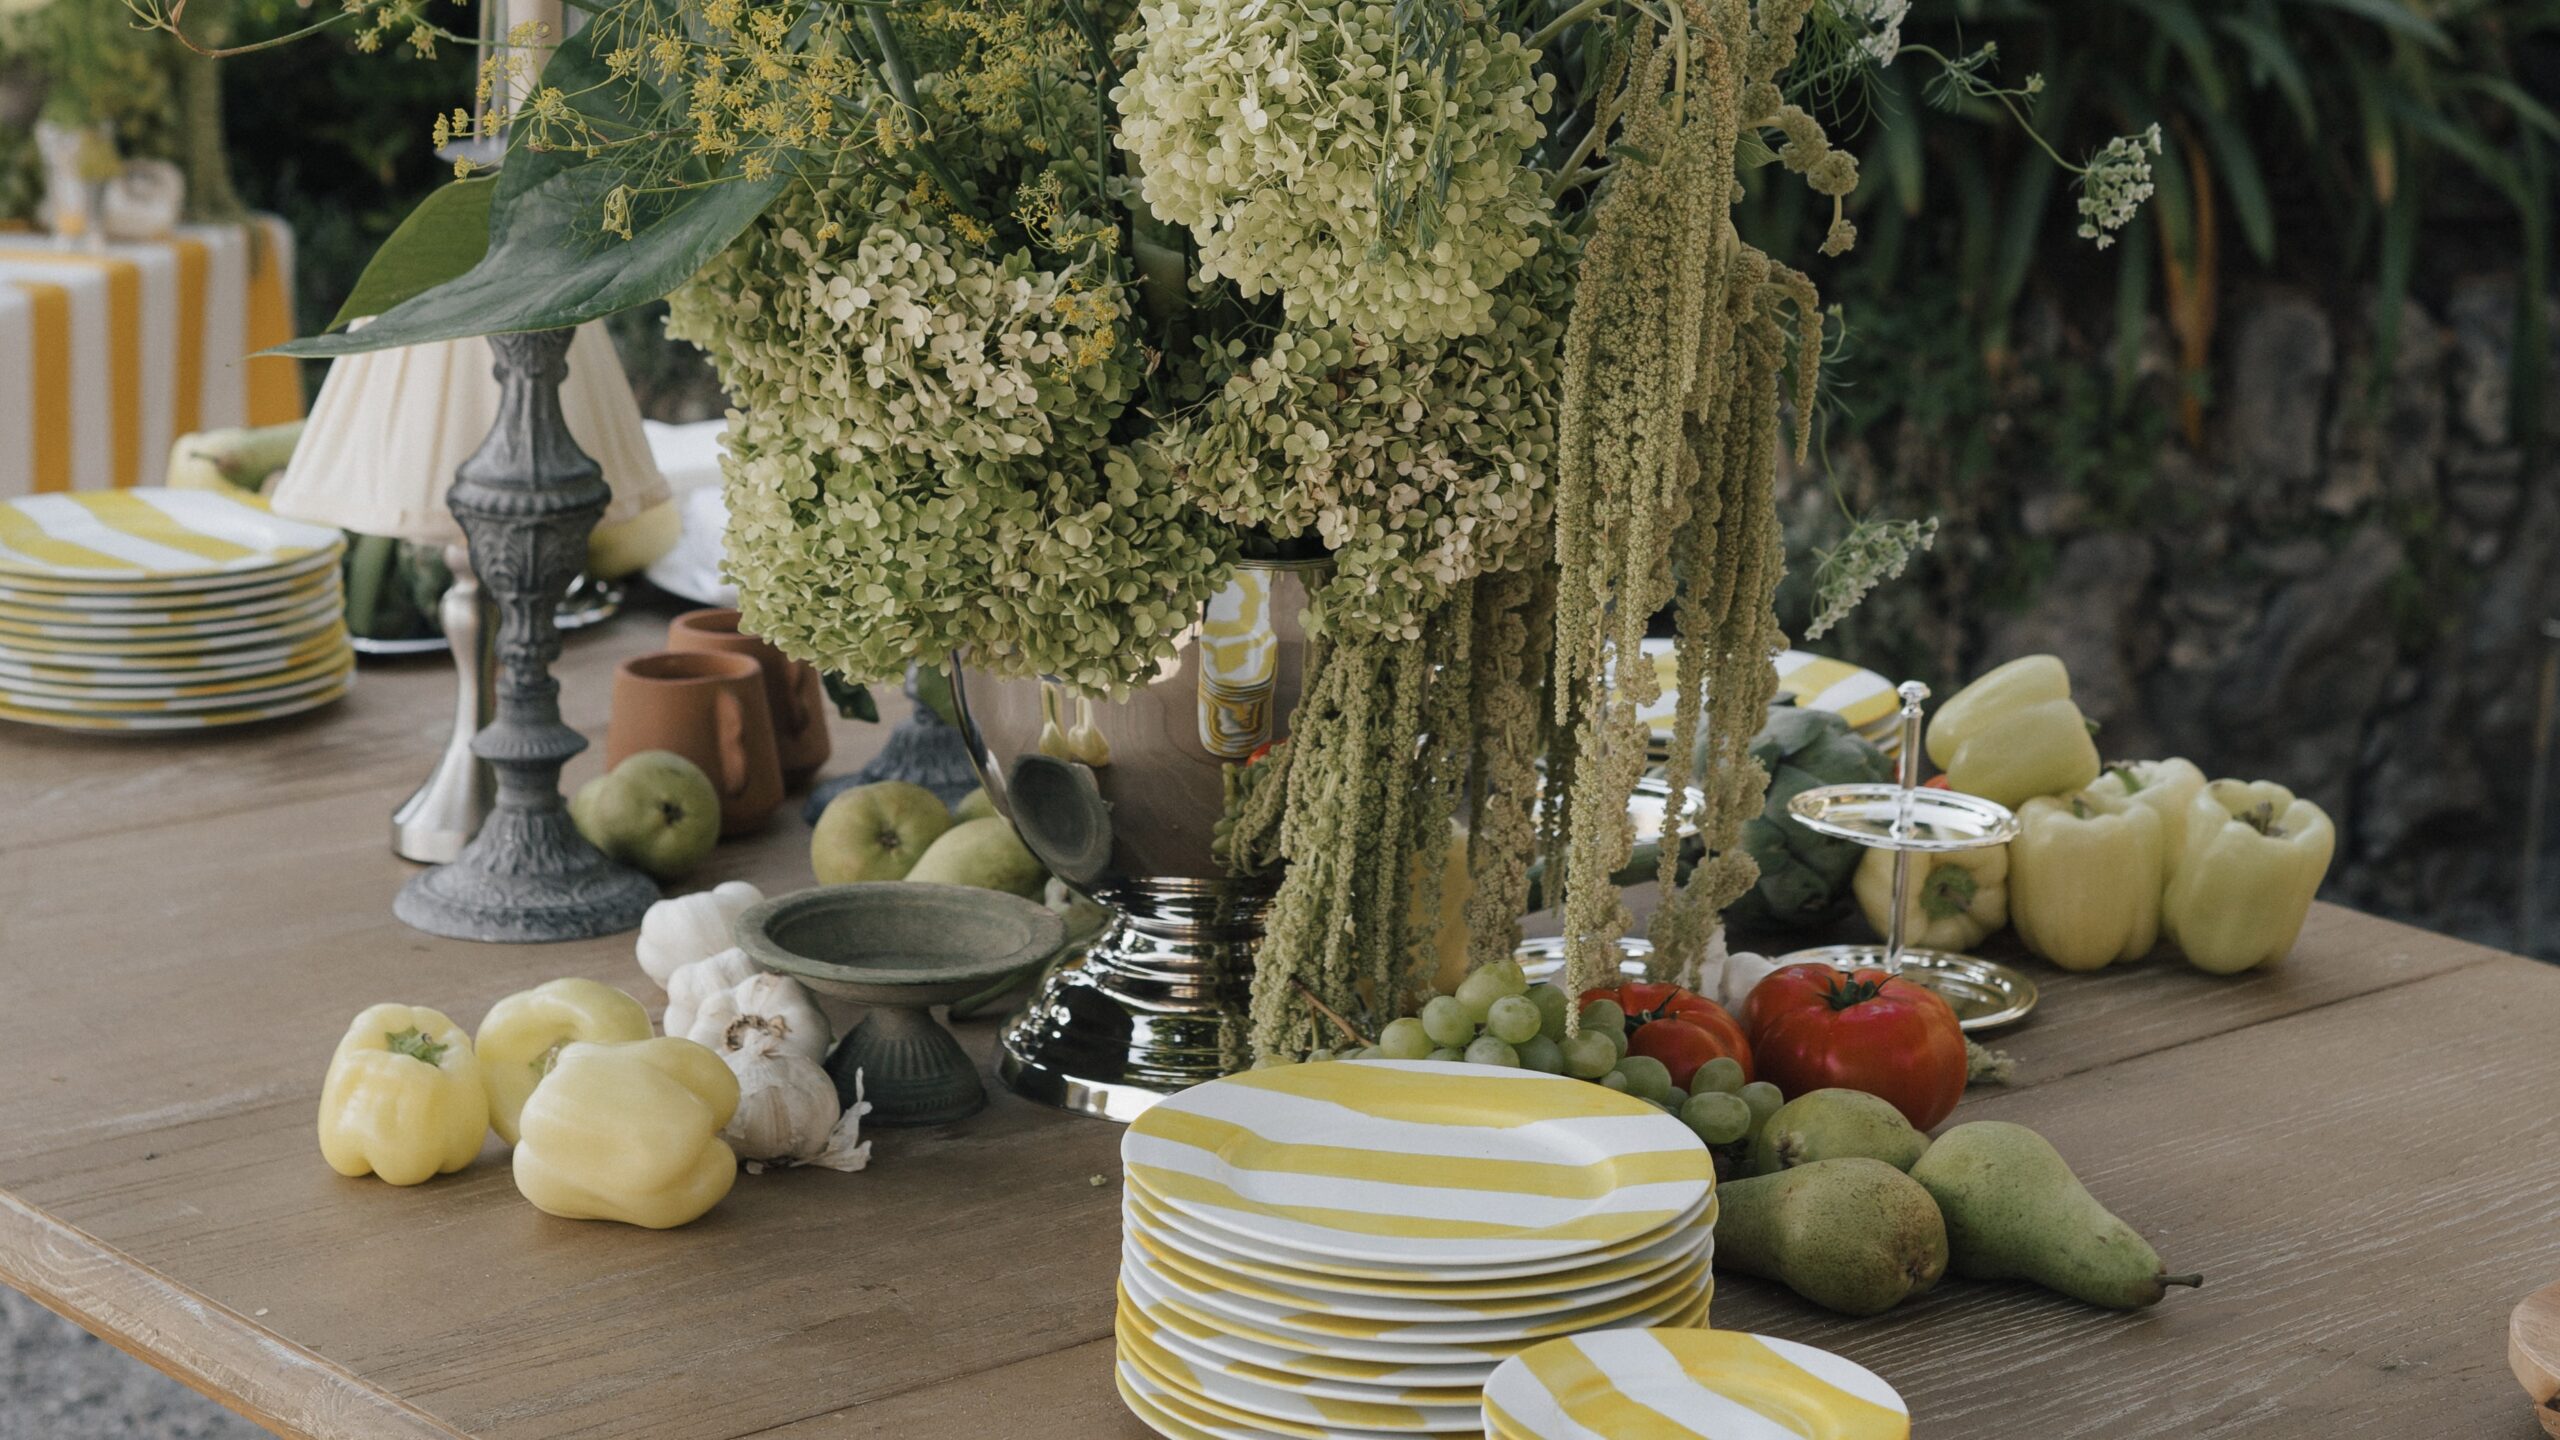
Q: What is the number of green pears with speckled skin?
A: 3